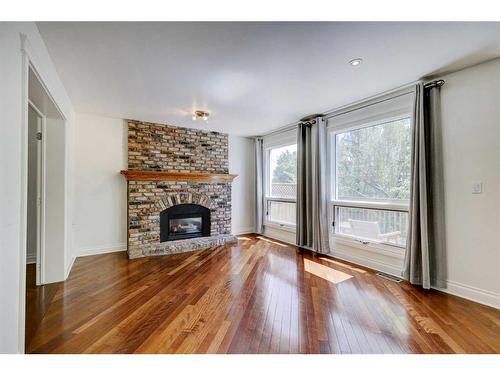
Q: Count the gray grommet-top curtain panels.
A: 4